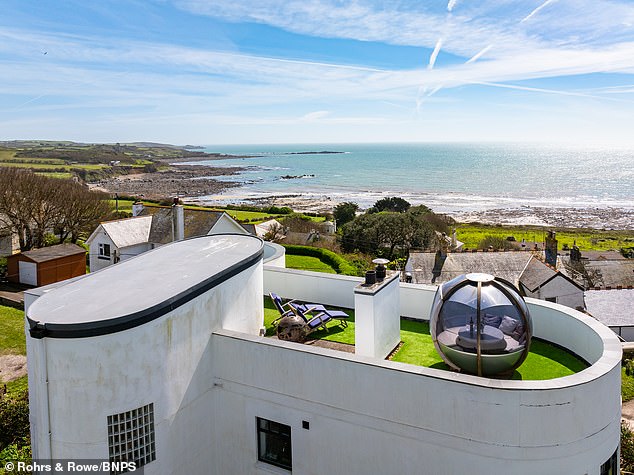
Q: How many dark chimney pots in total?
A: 2